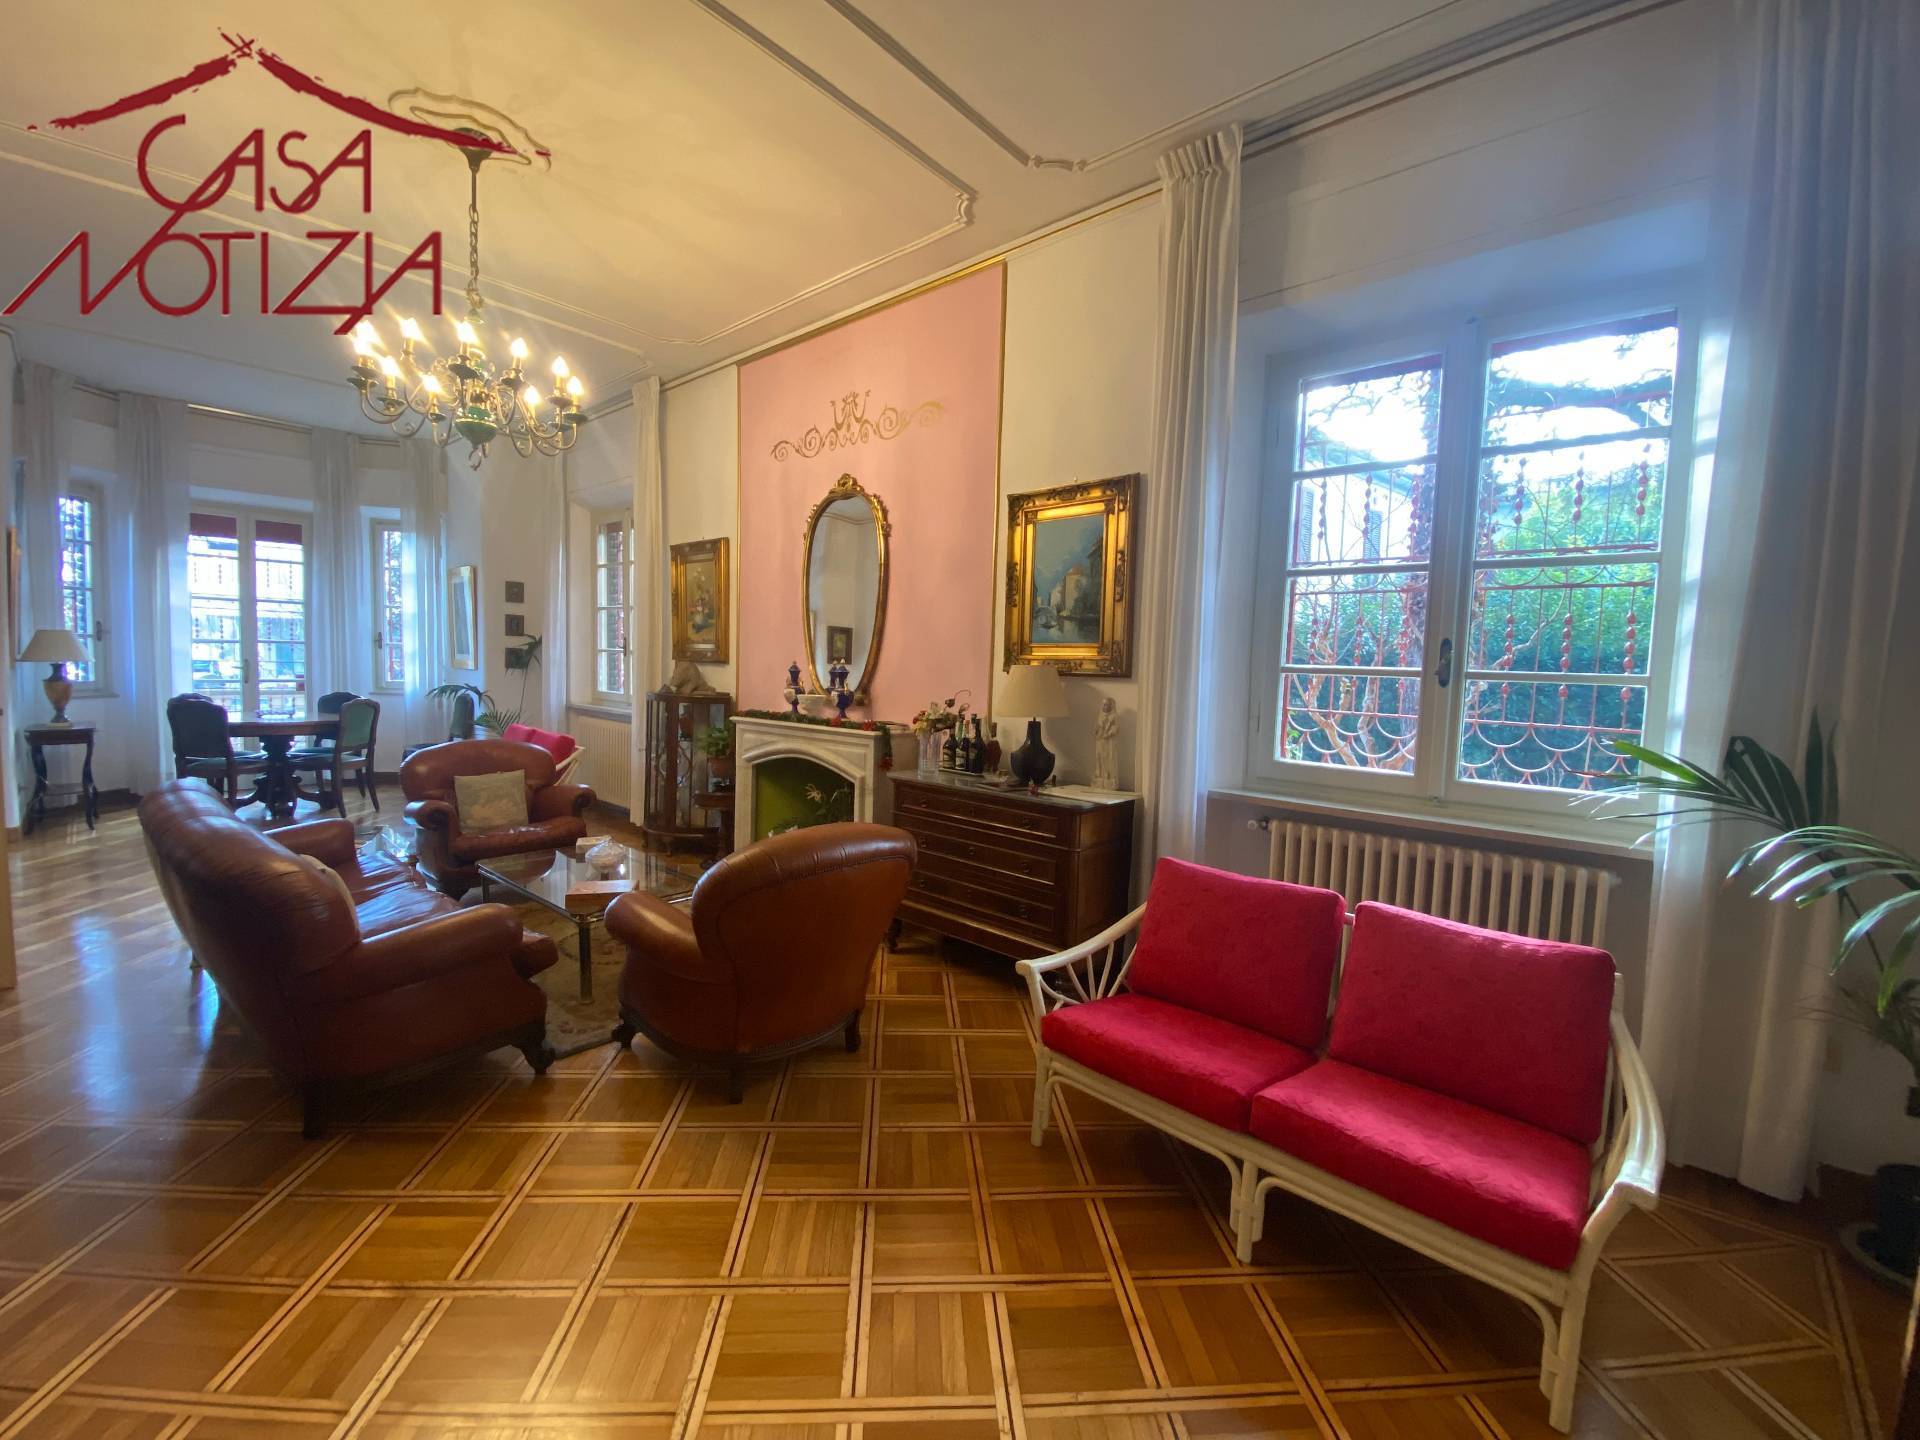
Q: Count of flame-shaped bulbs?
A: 10